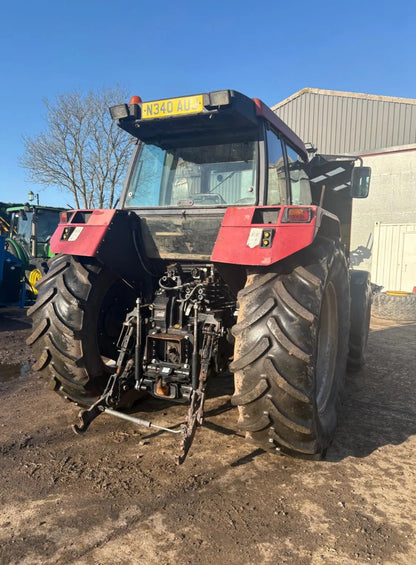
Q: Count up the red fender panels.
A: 2